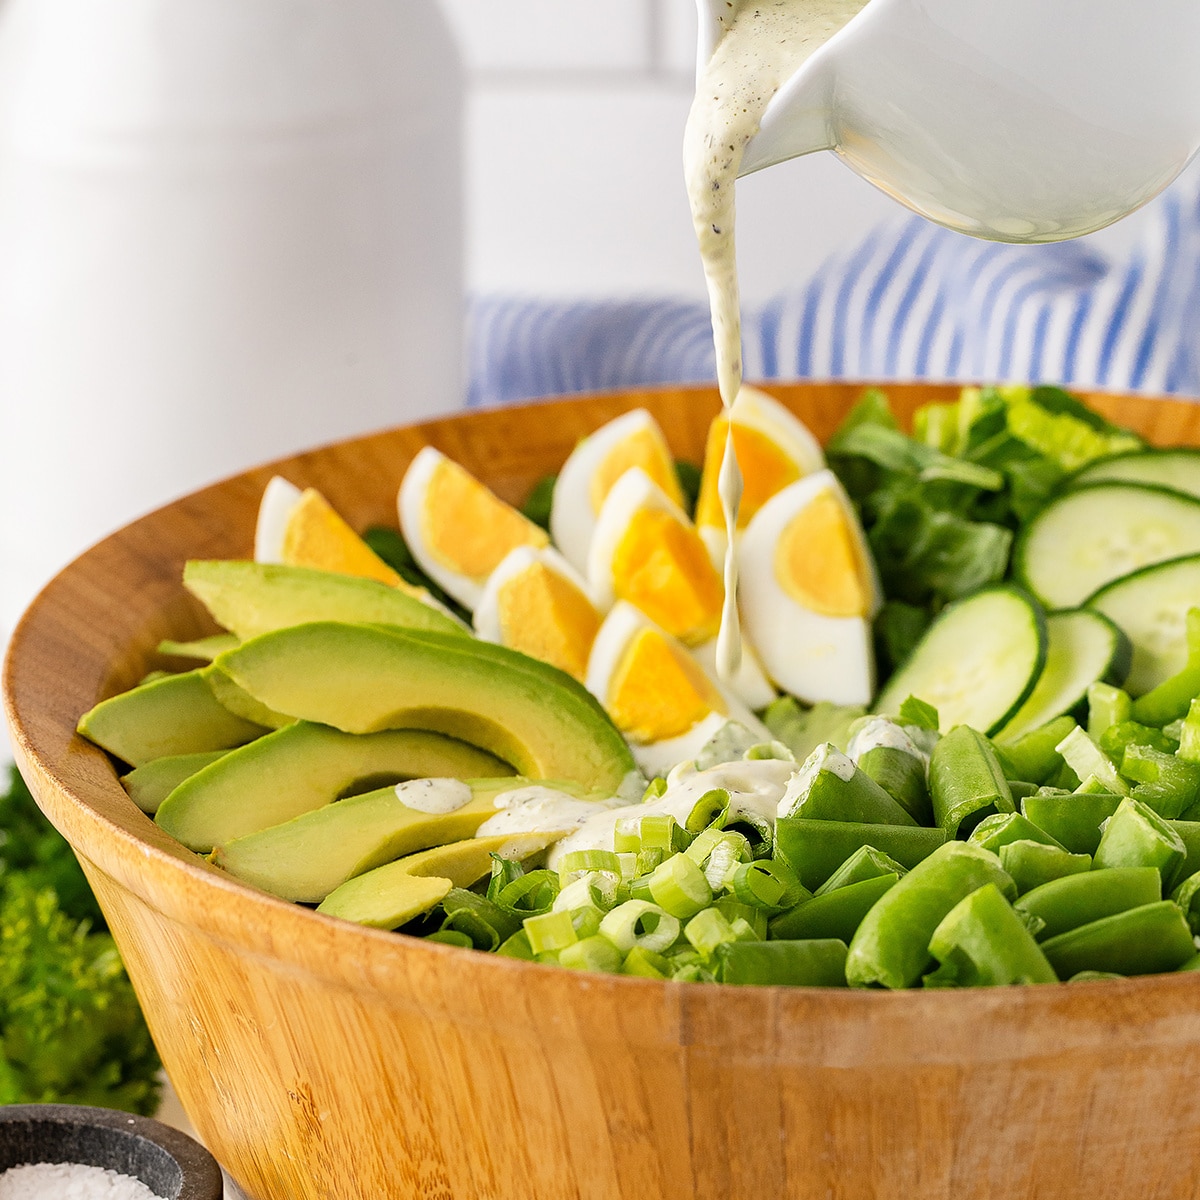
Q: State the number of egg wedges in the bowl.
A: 8